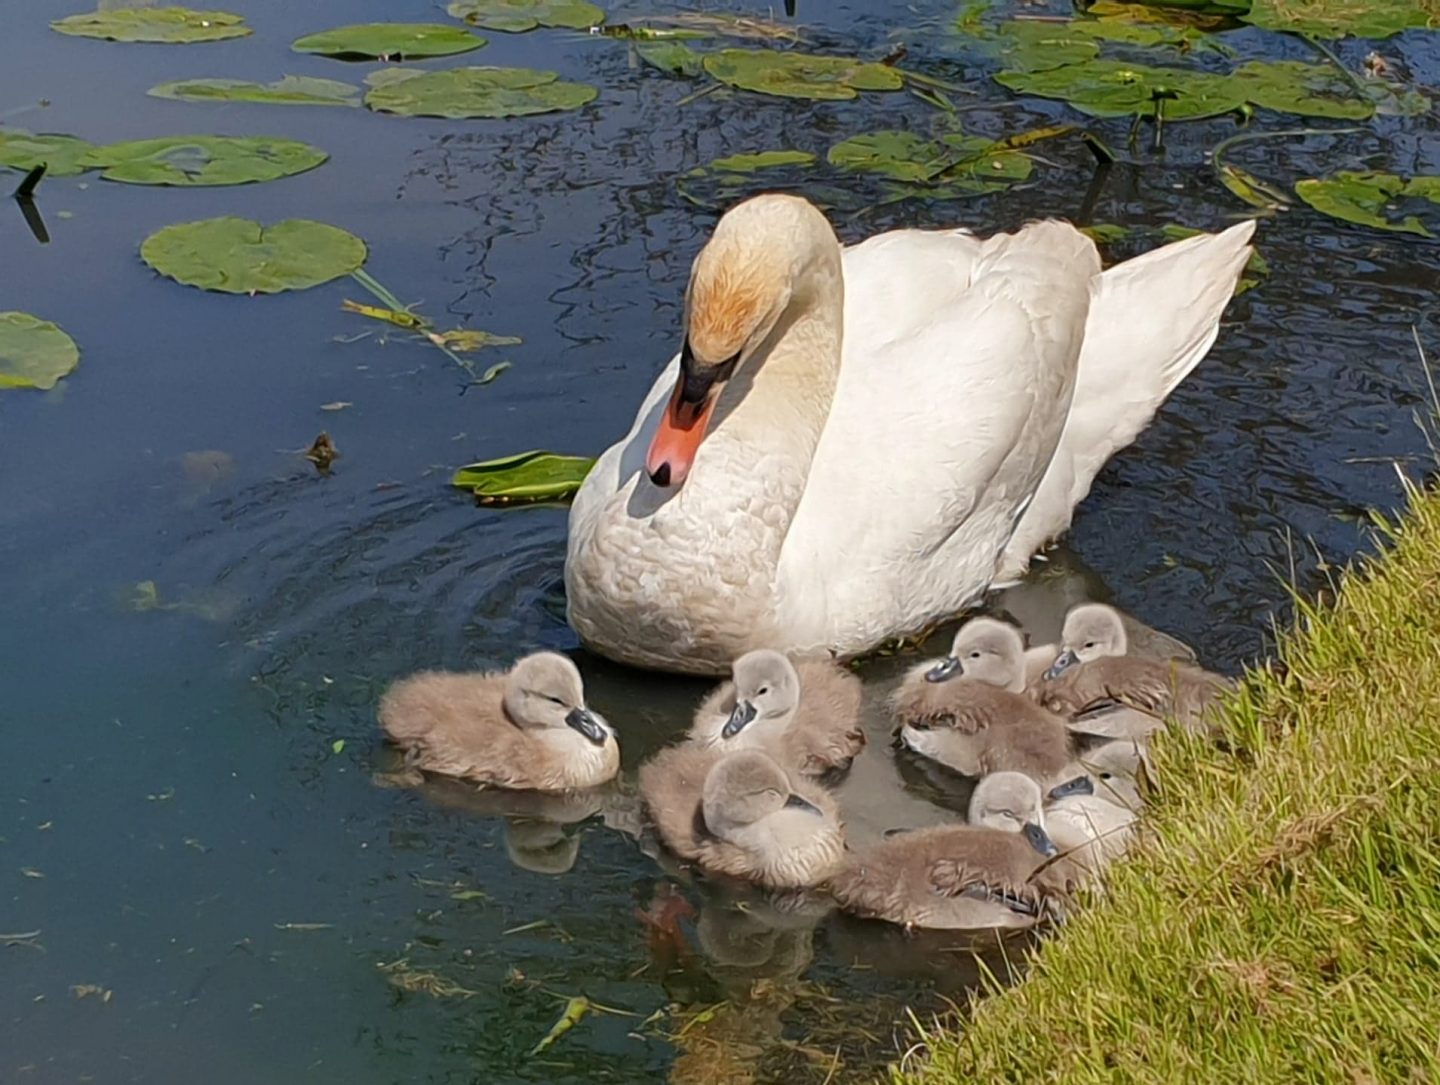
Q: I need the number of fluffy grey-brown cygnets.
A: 7